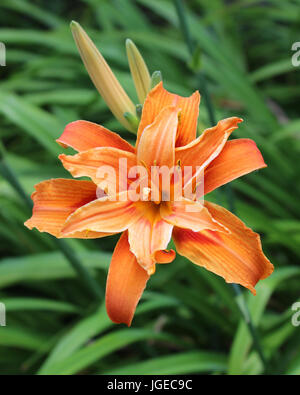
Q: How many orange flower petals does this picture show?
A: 12